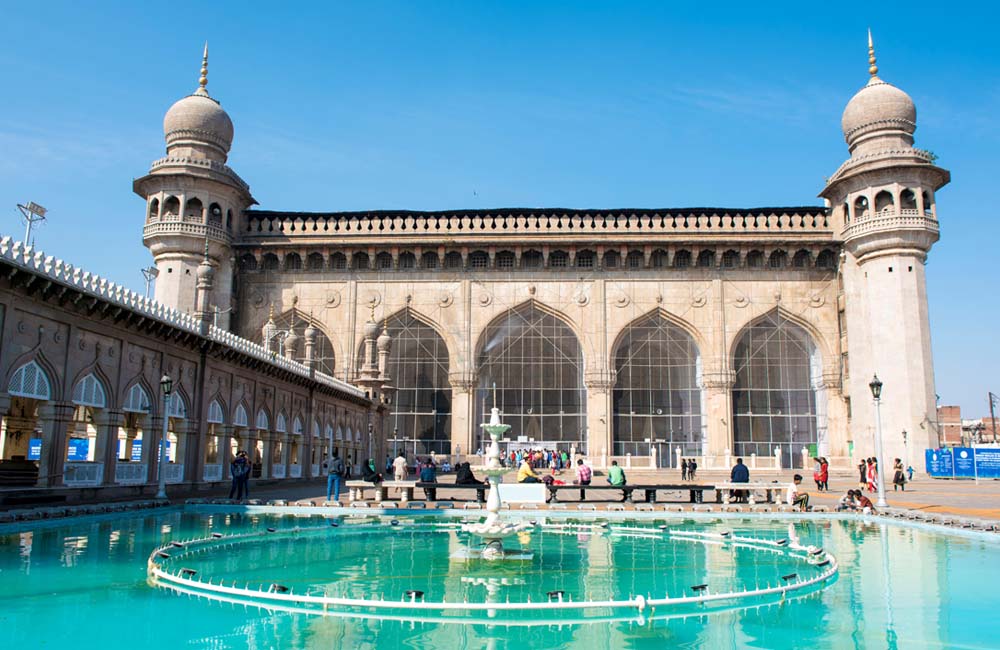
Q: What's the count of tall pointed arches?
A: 5